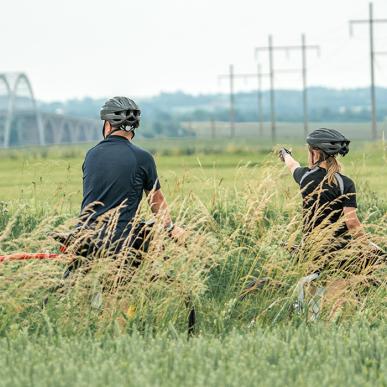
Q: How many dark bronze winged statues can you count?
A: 0